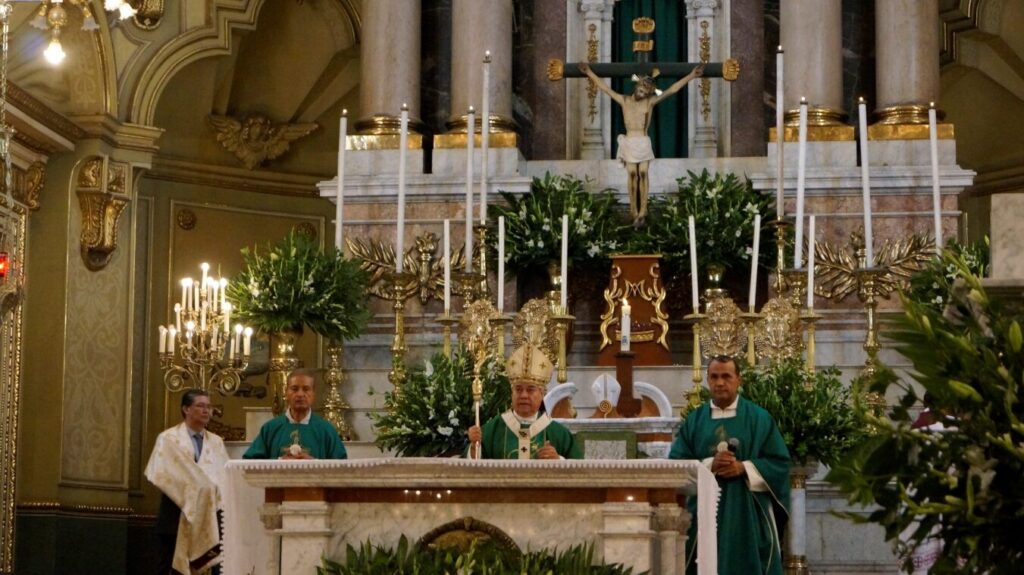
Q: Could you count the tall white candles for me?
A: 14